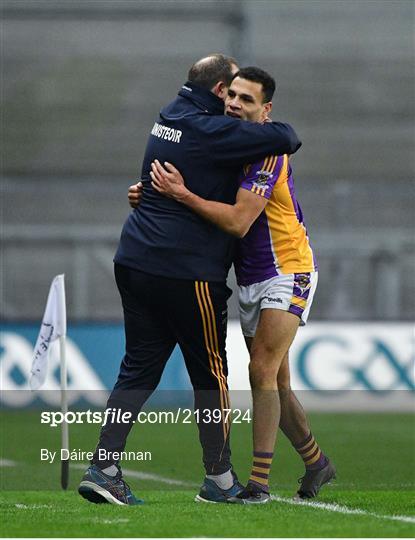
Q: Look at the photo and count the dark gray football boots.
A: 2